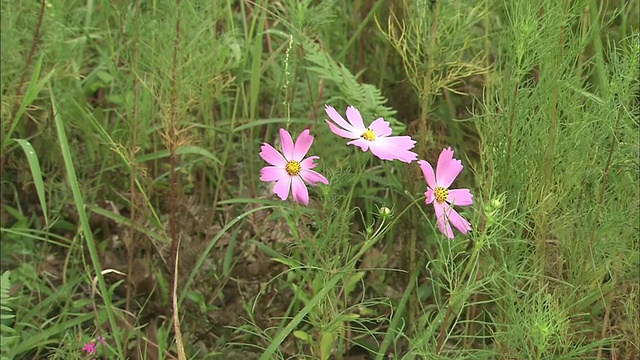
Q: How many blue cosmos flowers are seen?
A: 0